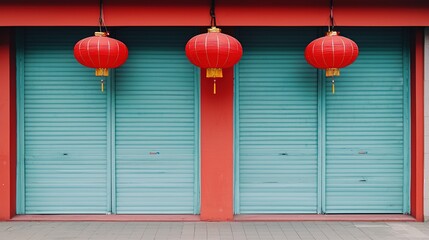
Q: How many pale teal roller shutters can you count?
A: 4